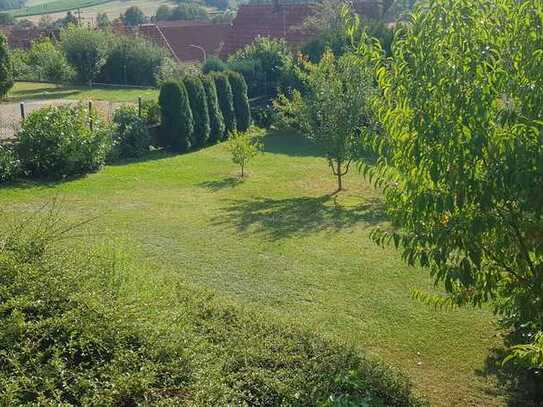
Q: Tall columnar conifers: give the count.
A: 5